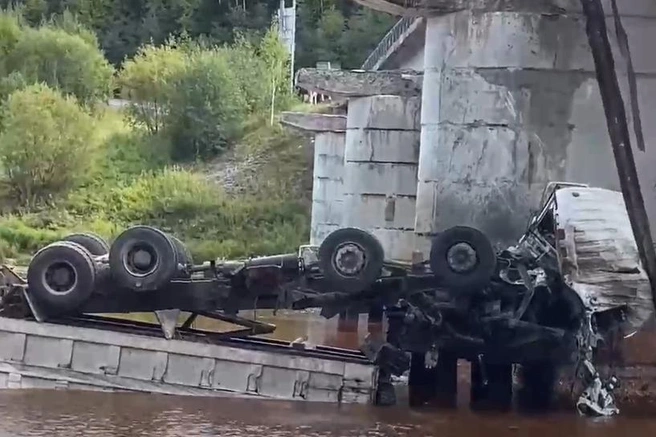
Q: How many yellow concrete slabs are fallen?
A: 0